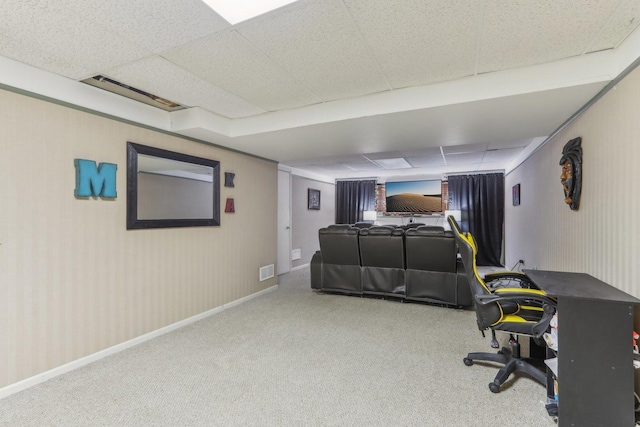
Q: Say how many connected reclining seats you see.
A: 3